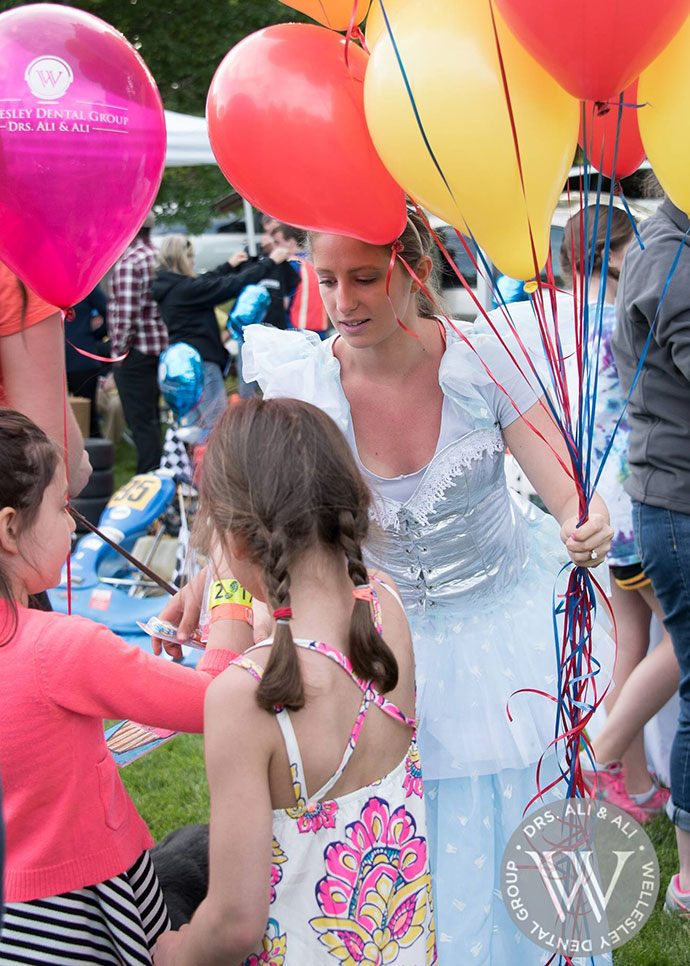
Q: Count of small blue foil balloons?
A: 3